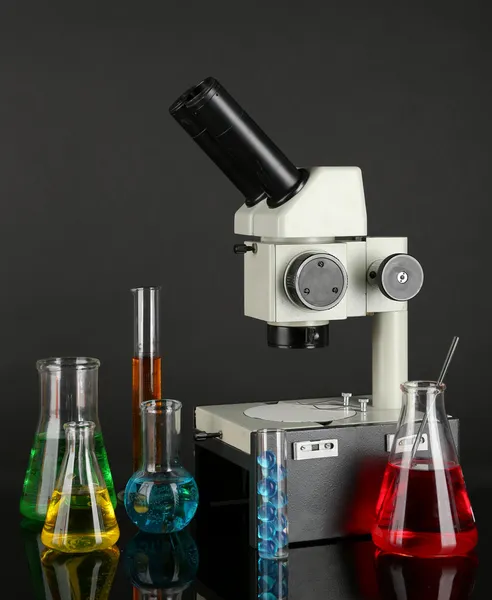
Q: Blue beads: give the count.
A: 9